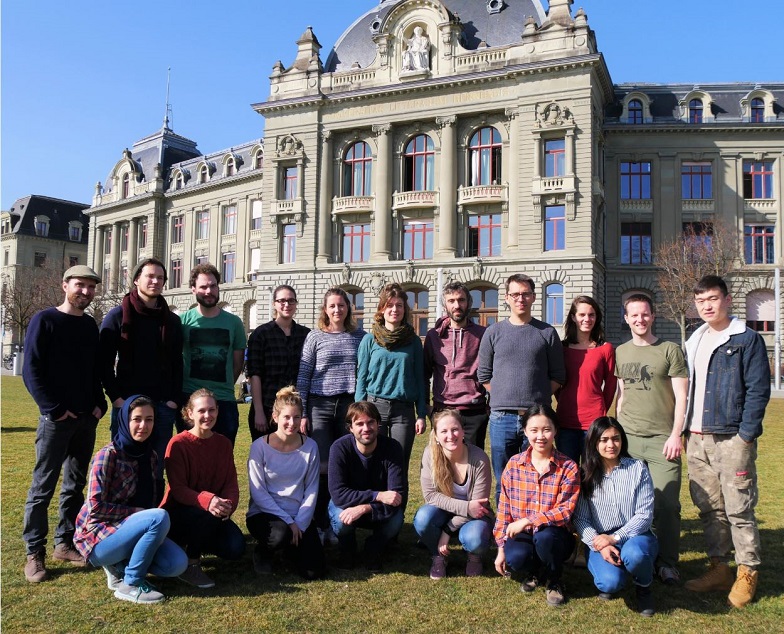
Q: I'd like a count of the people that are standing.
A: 11